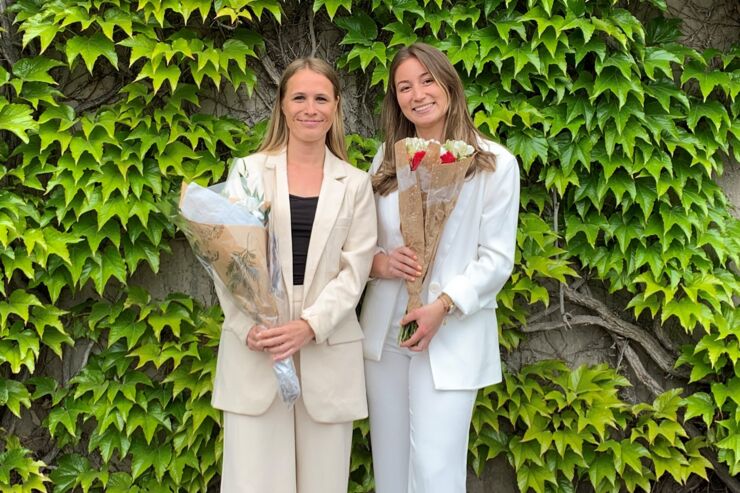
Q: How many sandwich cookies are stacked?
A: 0